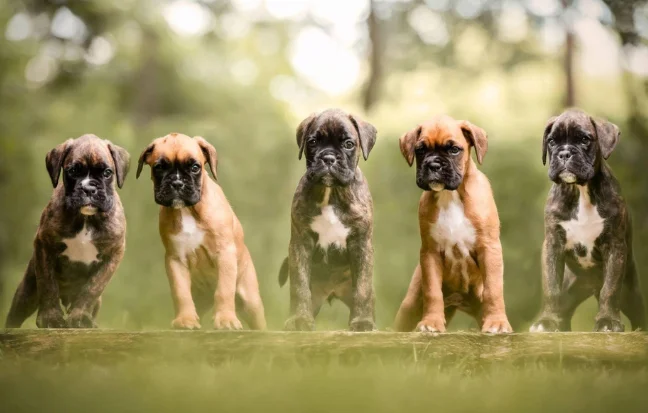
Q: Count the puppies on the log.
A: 5